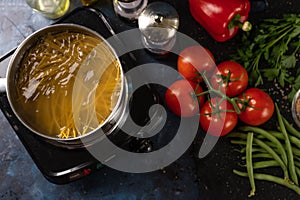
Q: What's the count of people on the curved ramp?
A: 0